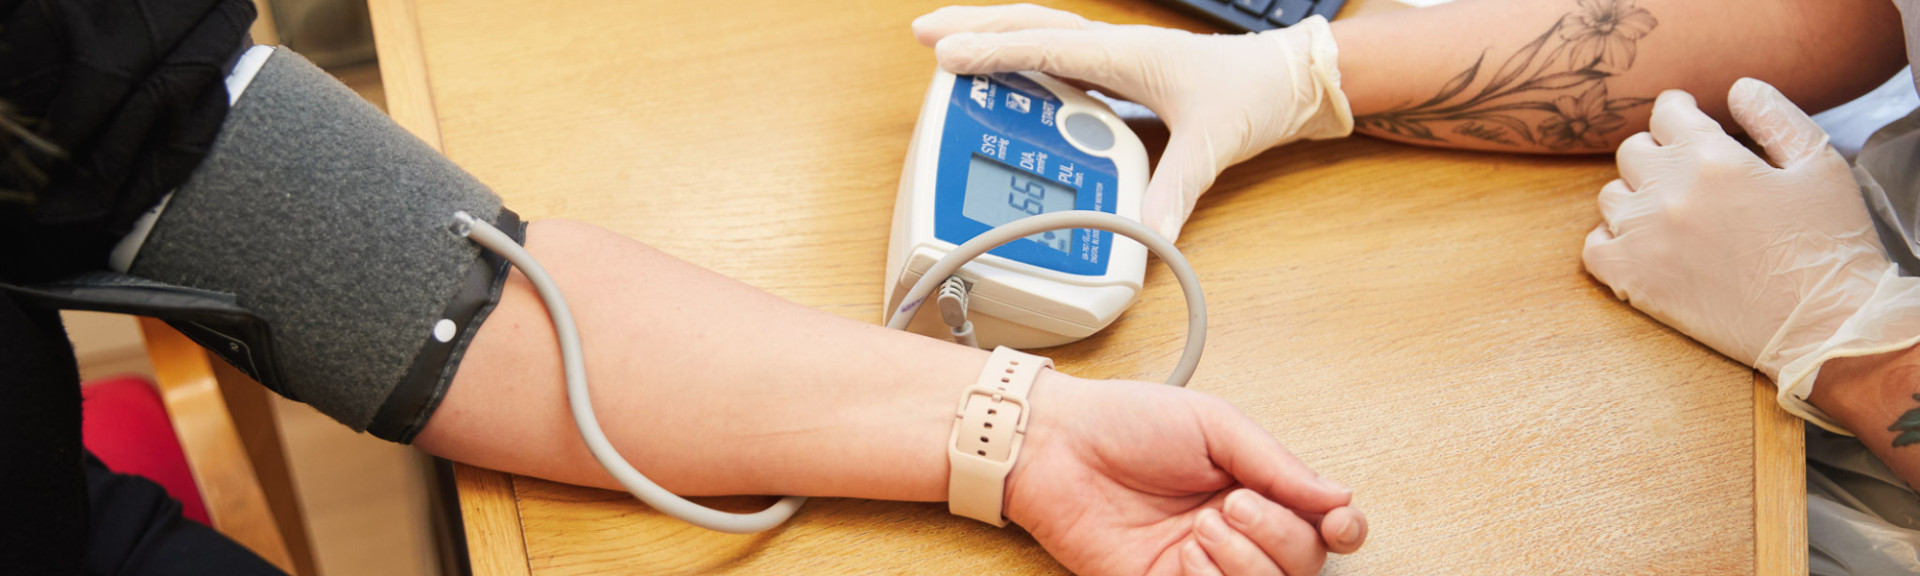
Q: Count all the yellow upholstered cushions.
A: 0